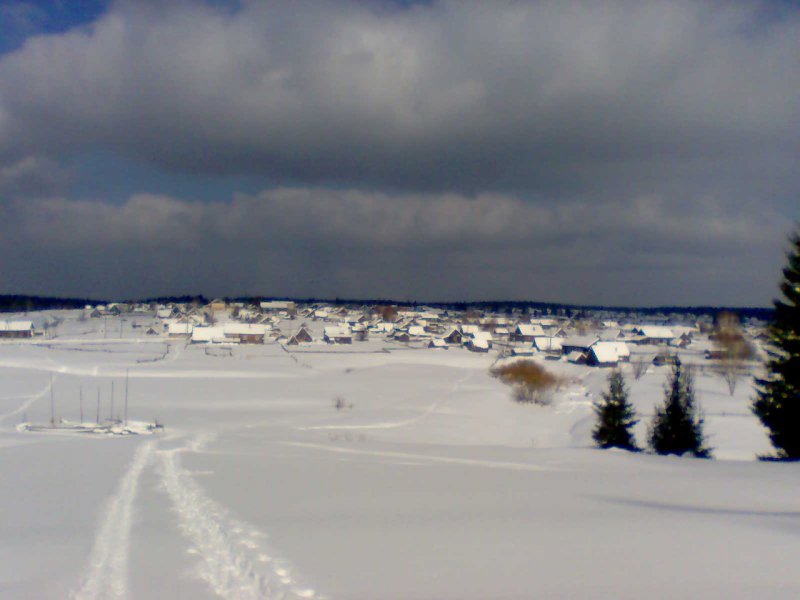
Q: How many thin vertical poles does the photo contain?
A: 5